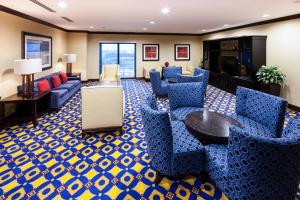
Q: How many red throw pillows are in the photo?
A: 3